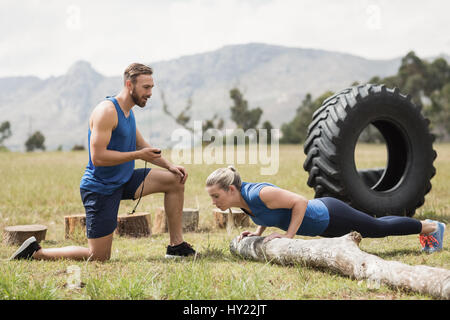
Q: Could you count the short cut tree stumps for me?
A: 5